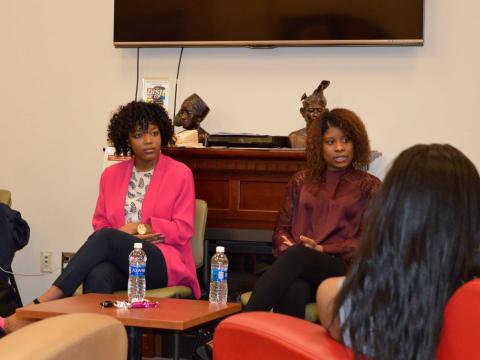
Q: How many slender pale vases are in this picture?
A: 0